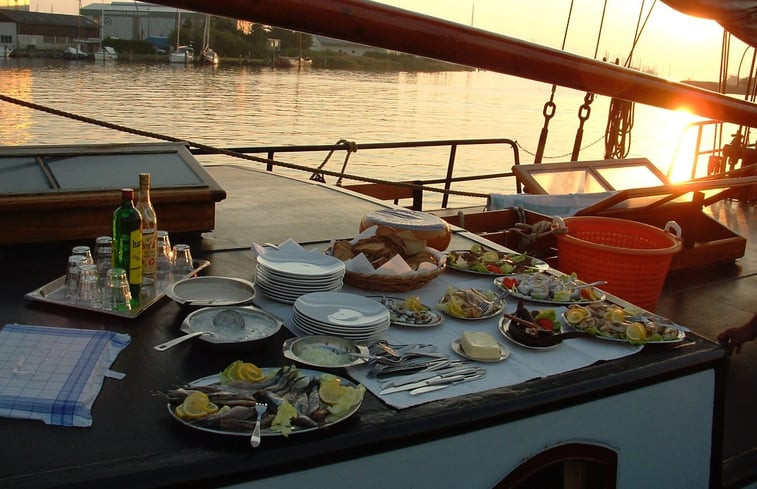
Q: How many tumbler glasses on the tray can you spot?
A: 7